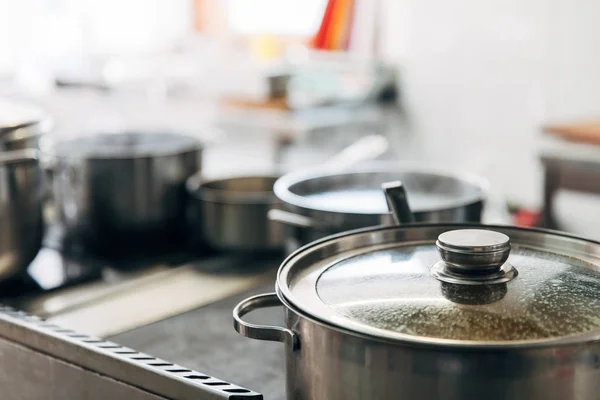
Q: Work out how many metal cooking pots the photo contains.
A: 5